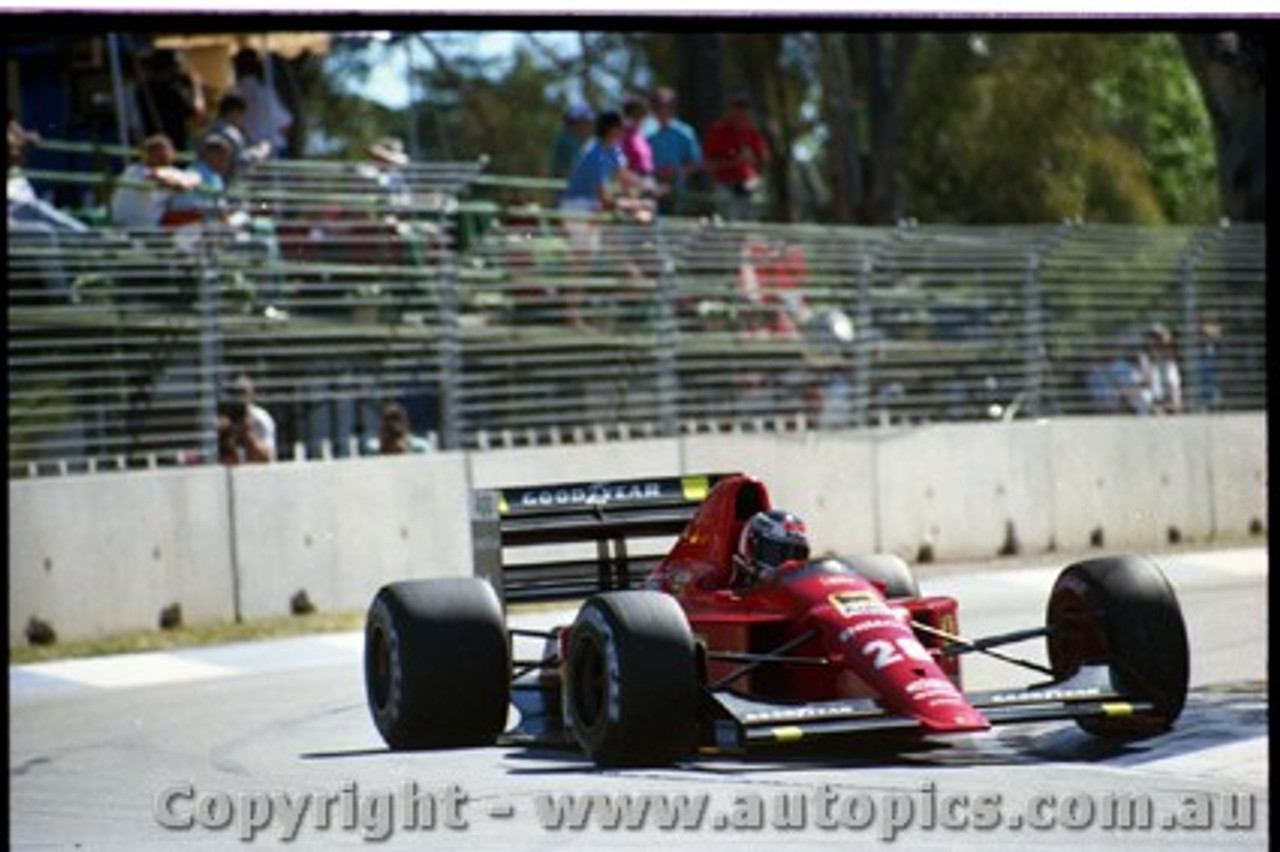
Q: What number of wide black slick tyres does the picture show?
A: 4